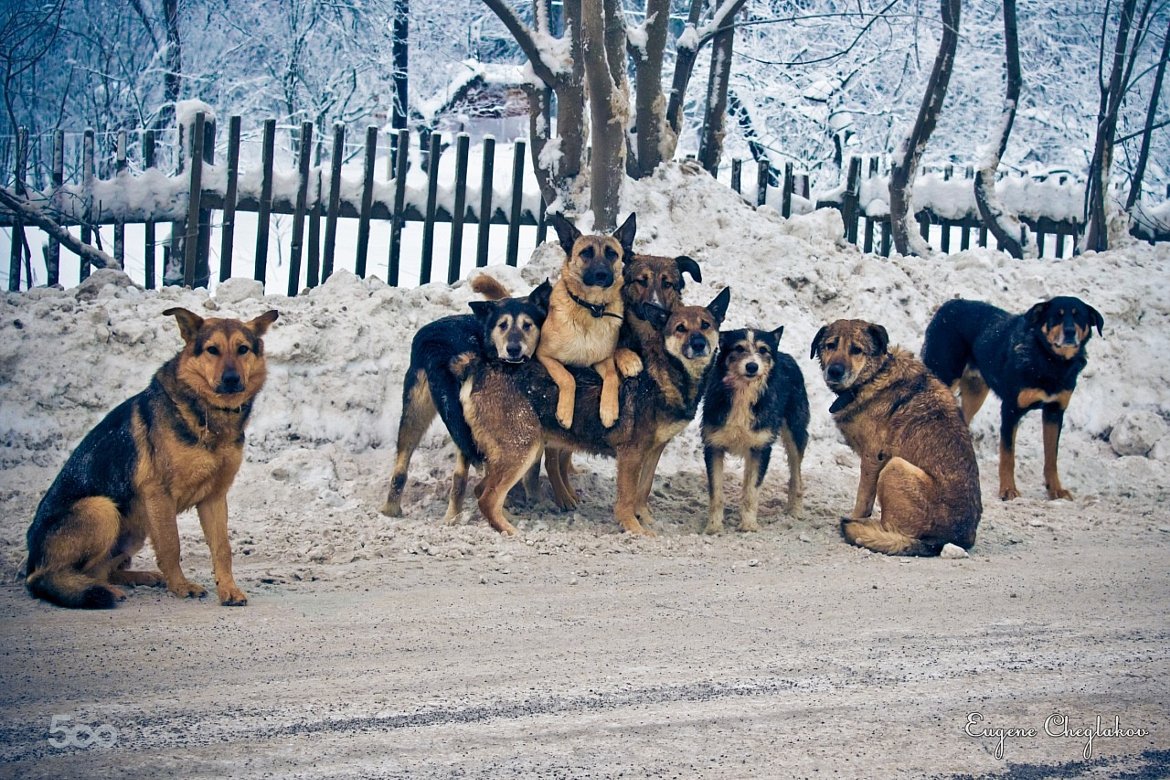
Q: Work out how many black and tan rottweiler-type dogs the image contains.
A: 1